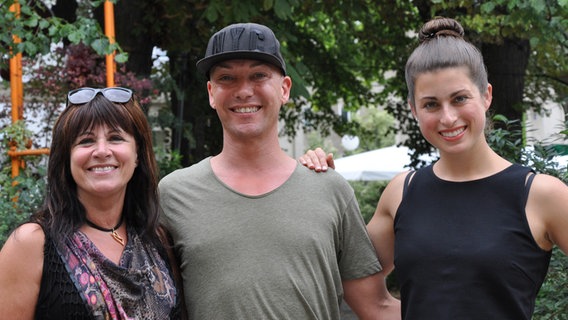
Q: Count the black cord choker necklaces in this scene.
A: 1